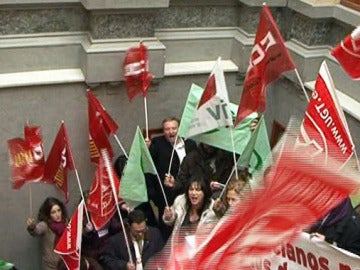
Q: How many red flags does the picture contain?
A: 10